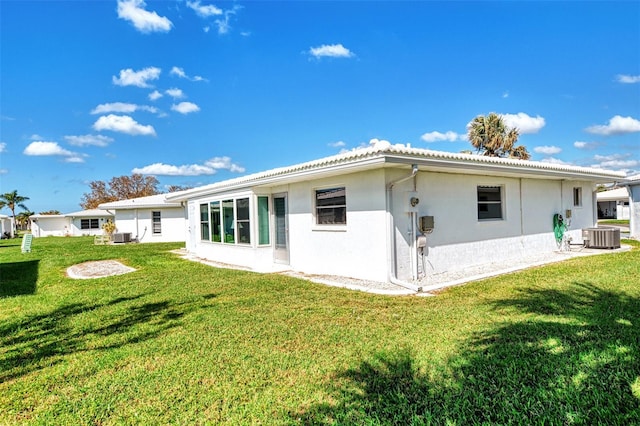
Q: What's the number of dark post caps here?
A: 0